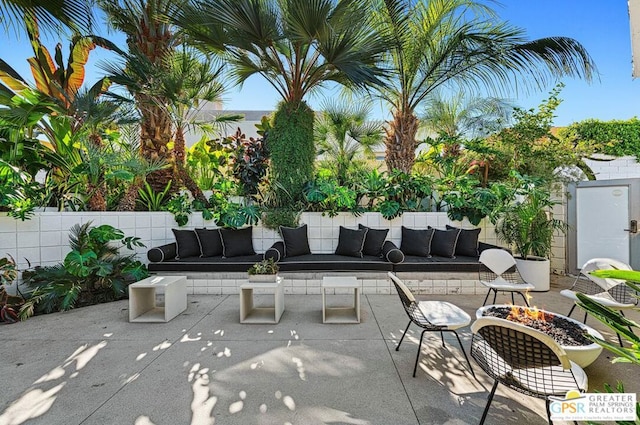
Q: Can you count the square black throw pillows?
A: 9